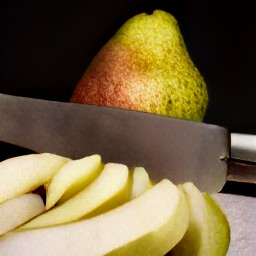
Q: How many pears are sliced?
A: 1